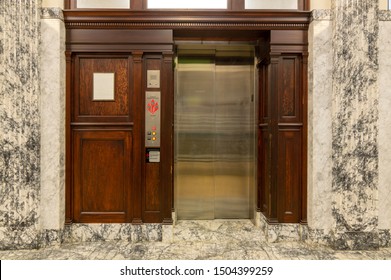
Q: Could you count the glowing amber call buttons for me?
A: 2